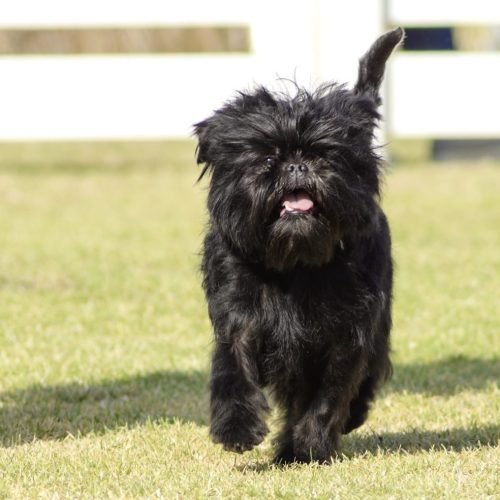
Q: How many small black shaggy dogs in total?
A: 1